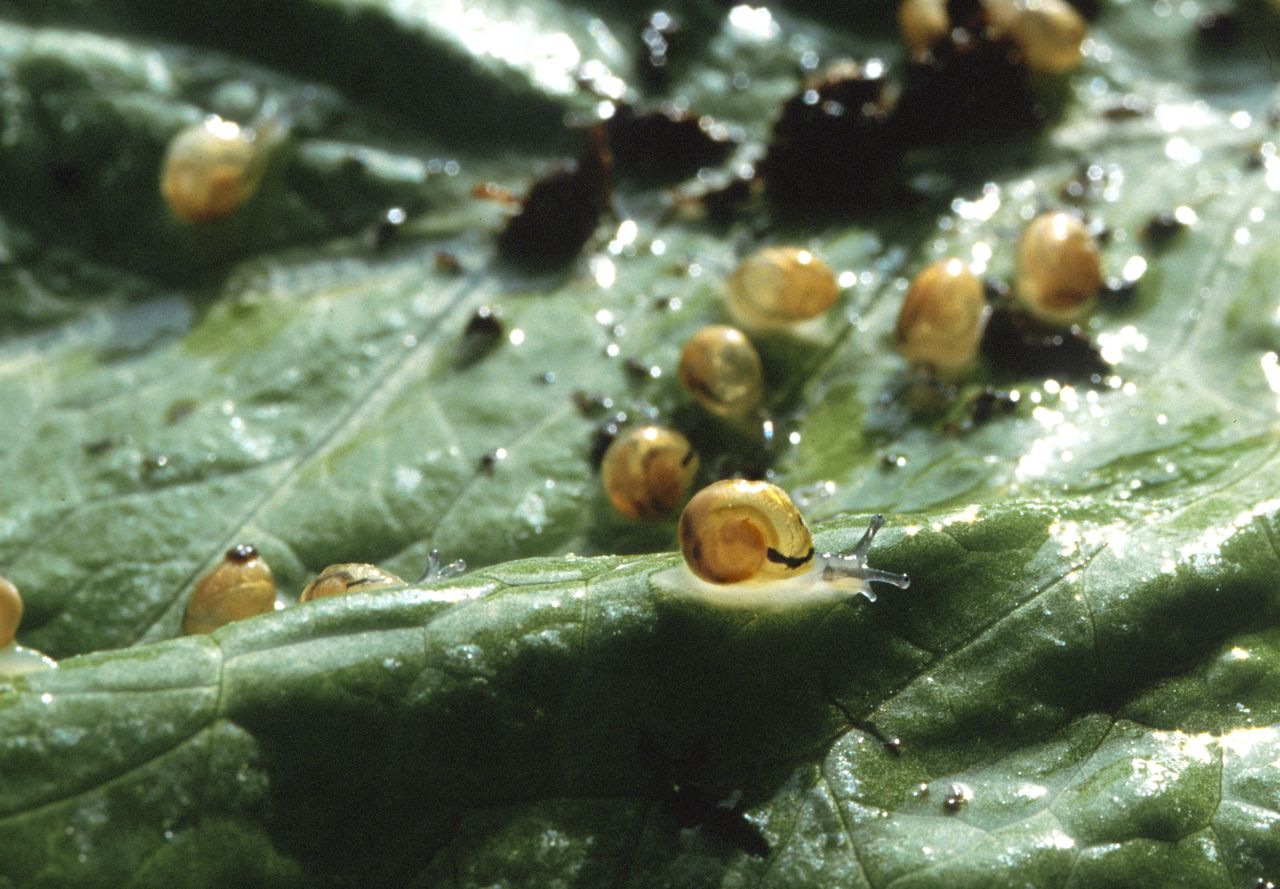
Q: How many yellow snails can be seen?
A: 12